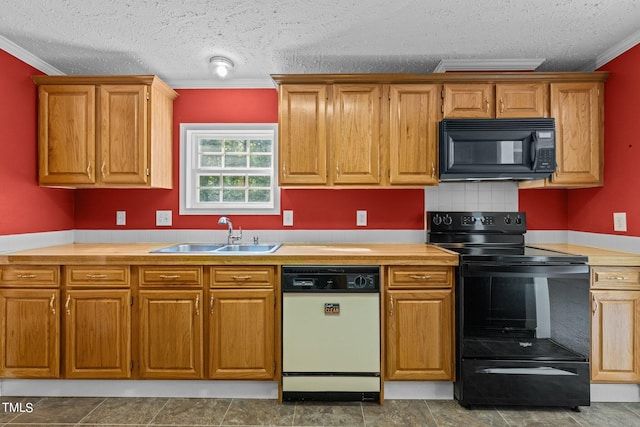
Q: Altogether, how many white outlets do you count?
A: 5